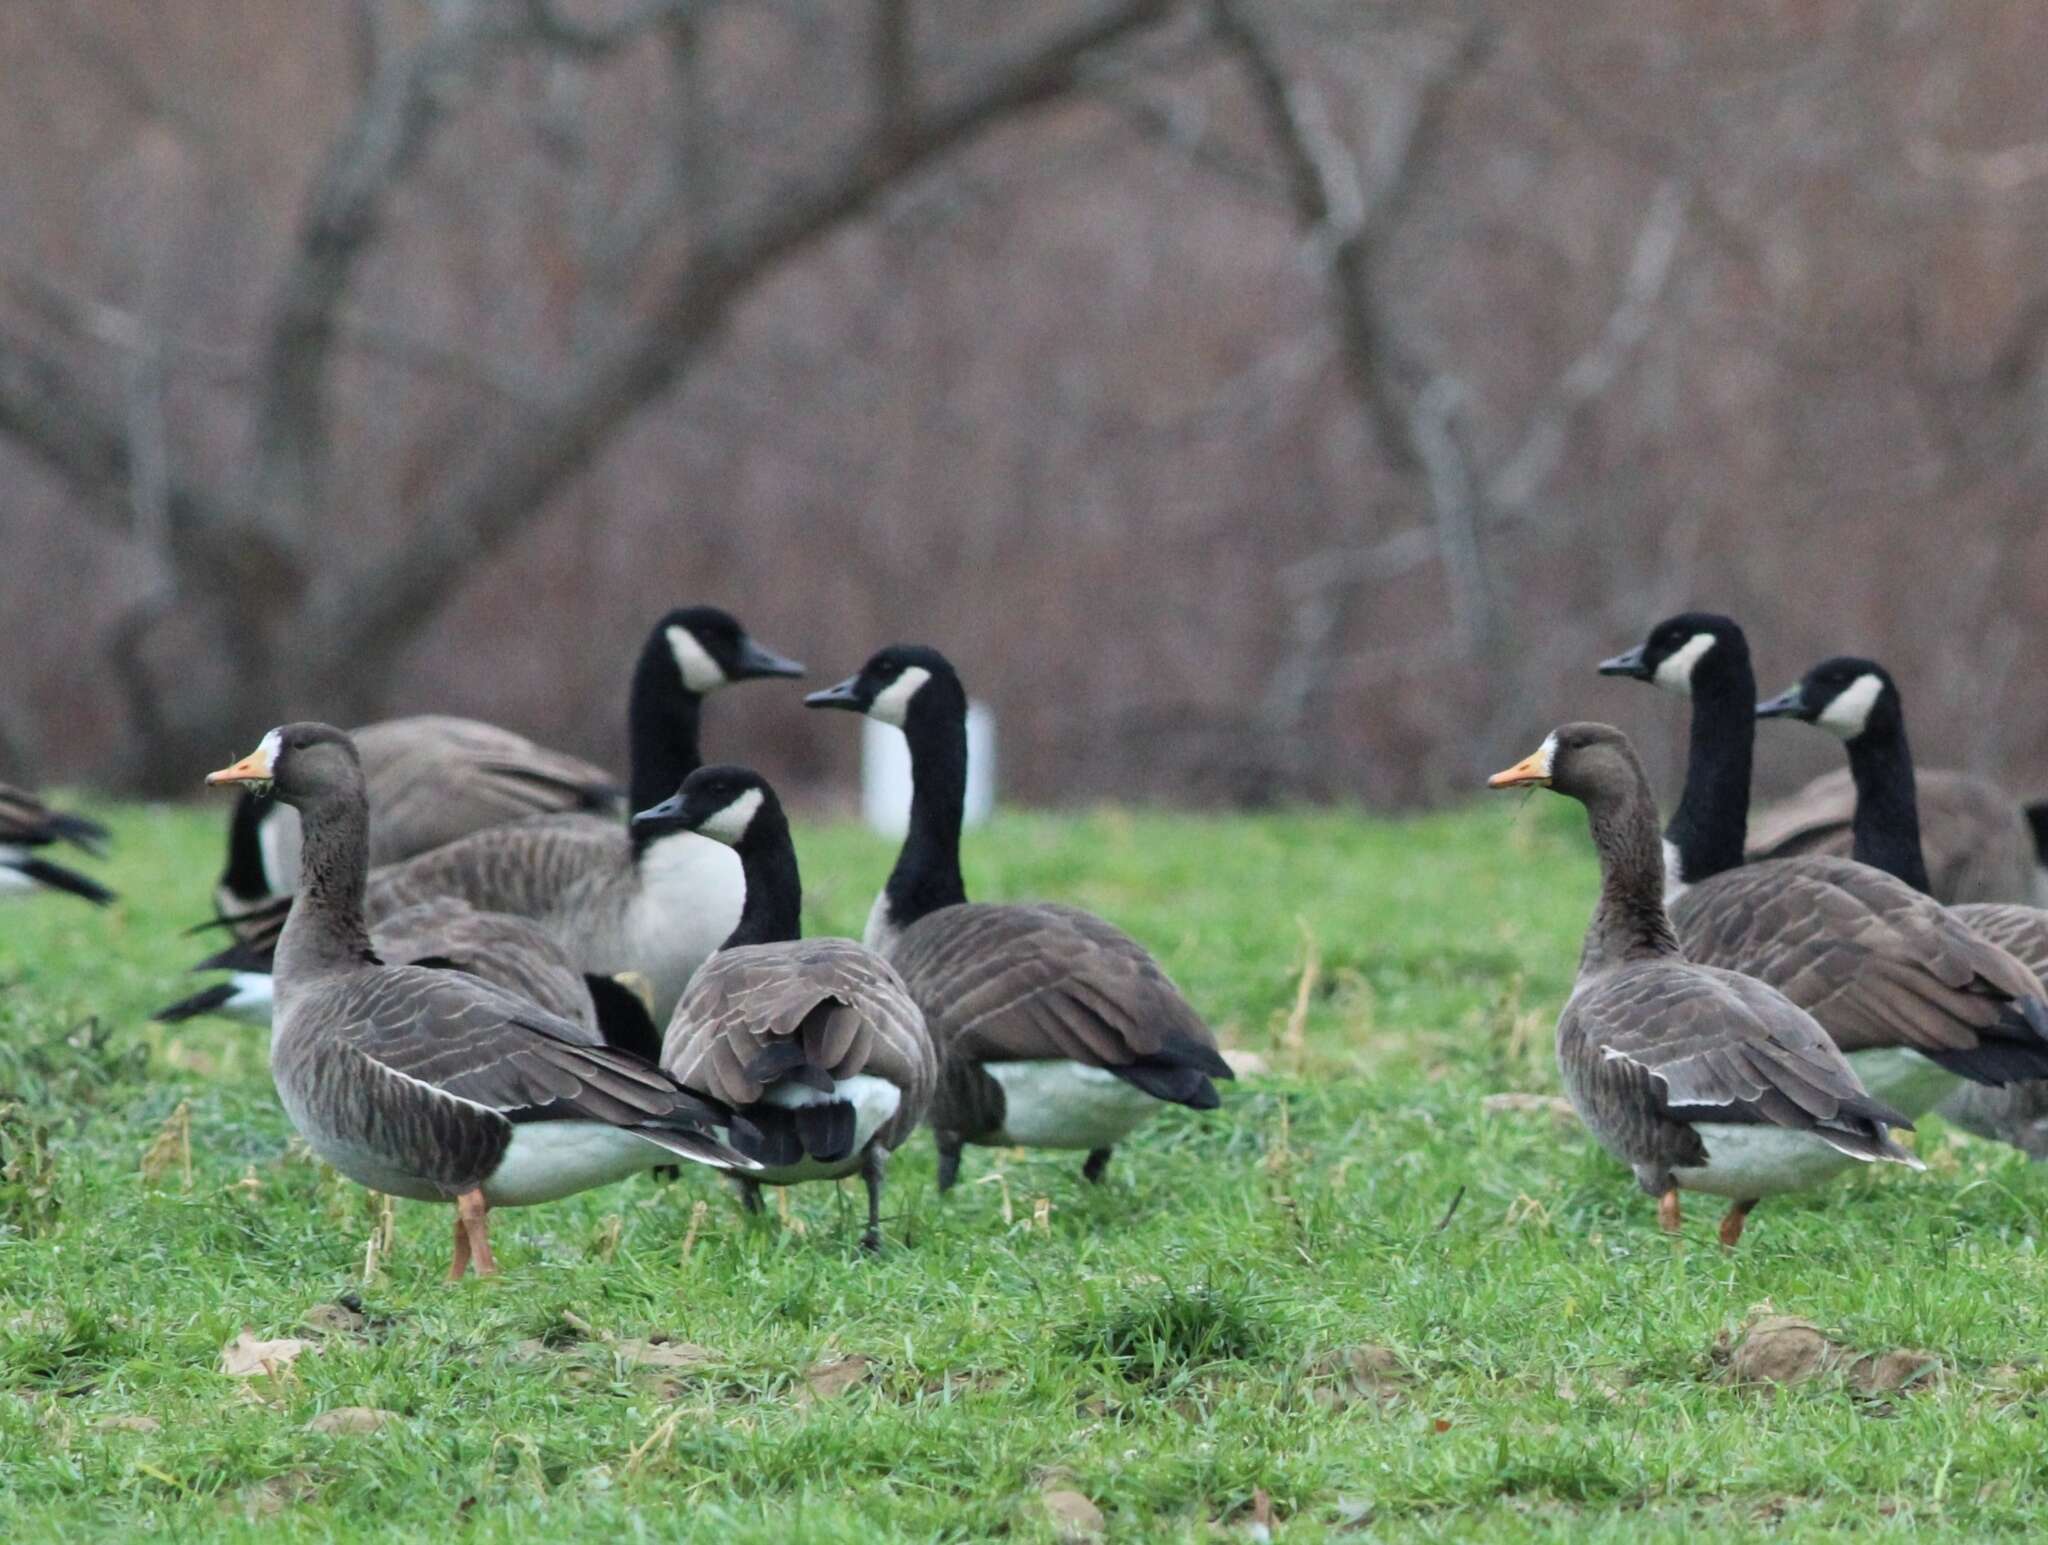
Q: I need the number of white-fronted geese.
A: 2